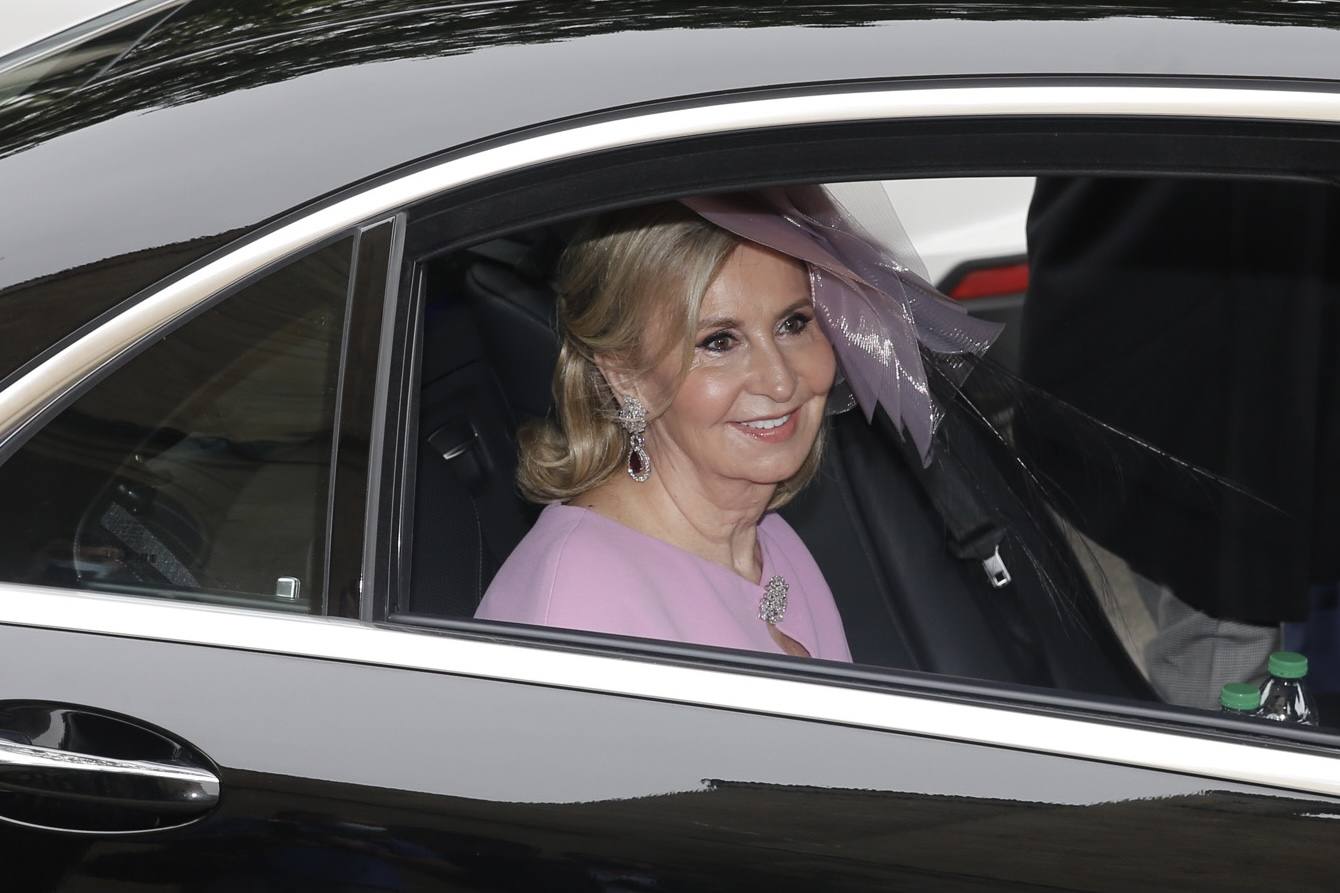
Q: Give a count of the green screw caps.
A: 2